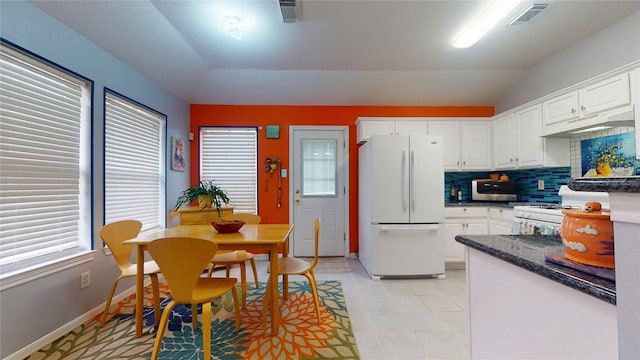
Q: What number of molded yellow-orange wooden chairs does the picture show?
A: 4